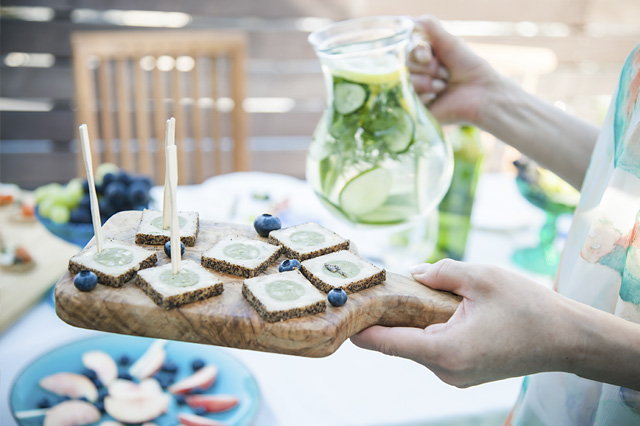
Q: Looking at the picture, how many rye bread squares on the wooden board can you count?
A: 7